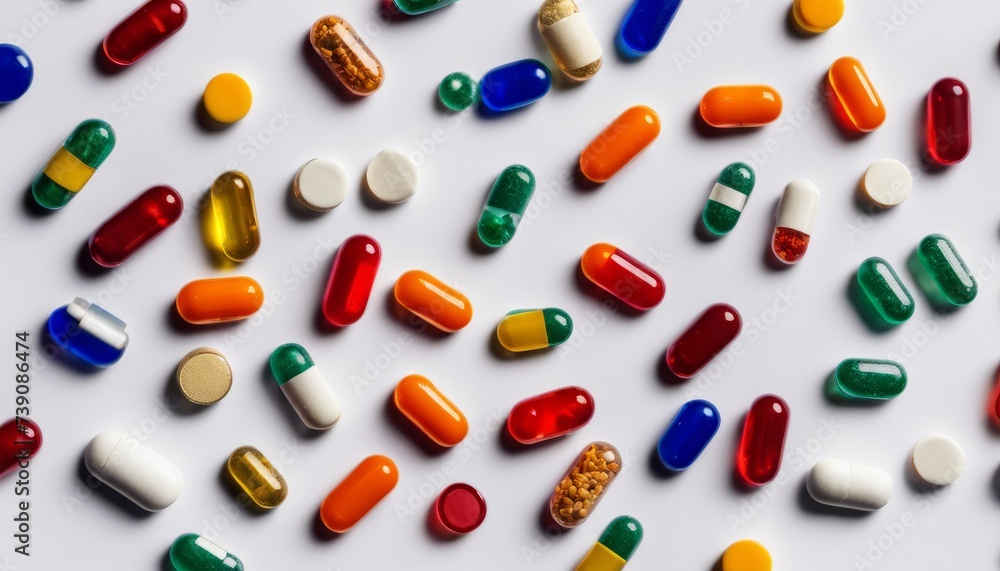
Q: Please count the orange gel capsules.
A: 7